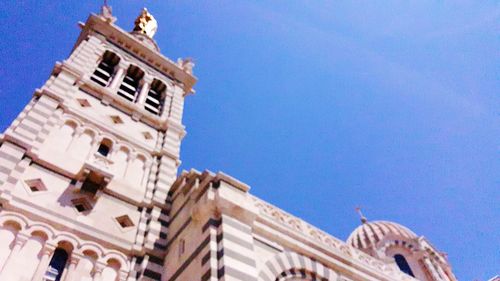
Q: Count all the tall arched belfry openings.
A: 3